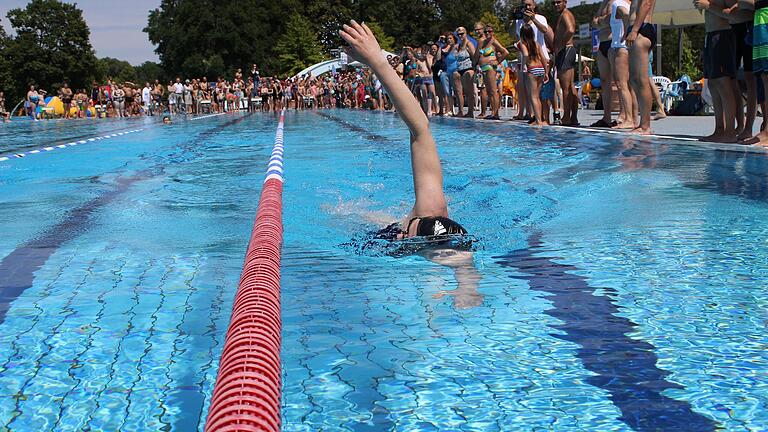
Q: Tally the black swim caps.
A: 1